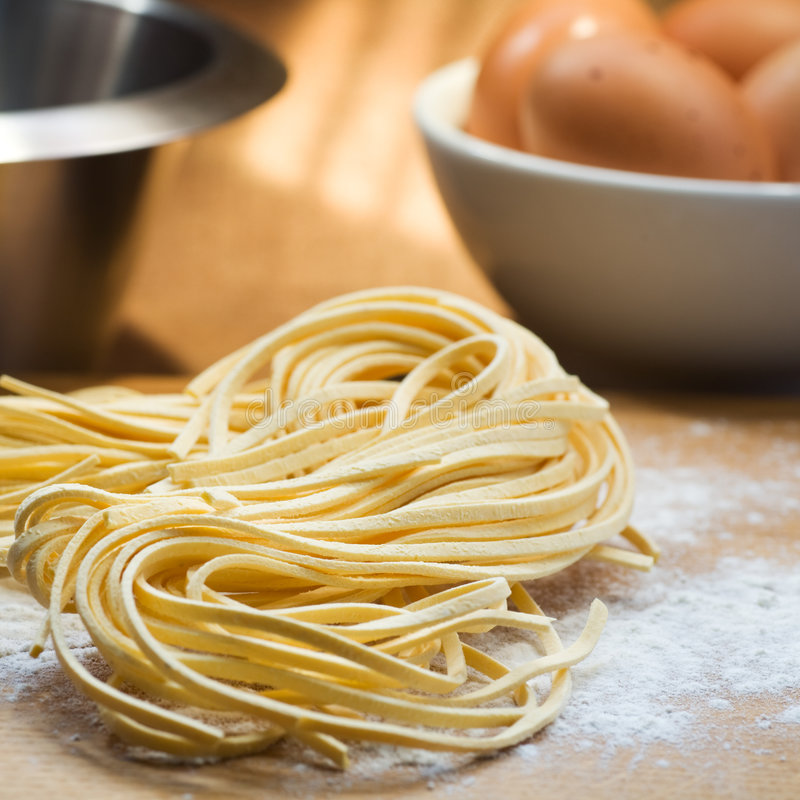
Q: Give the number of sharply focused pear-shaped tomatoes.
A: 0